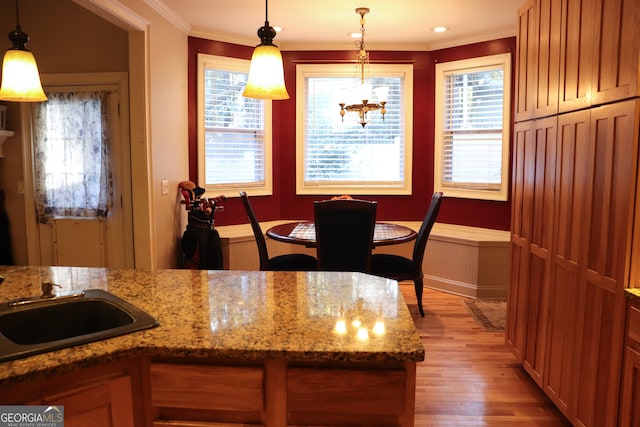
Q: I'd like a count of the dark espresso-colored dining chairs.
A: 3